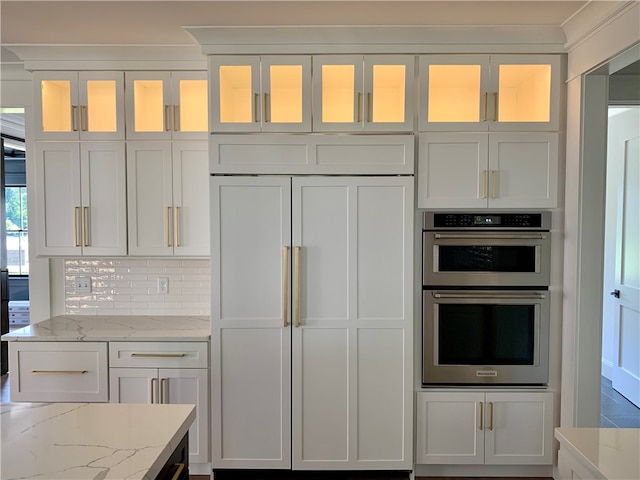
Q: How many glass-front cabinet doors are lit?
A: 10